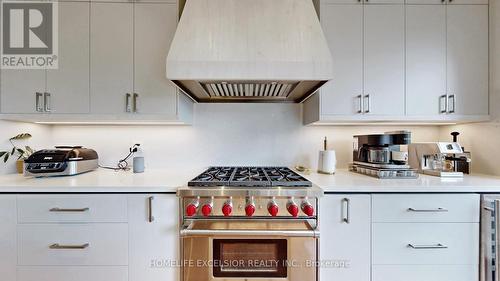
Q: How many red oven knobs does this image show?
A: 7